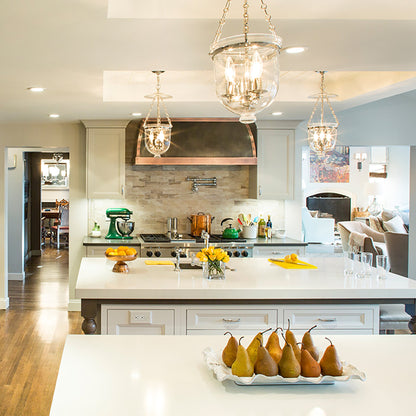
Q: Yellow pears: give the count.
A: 2